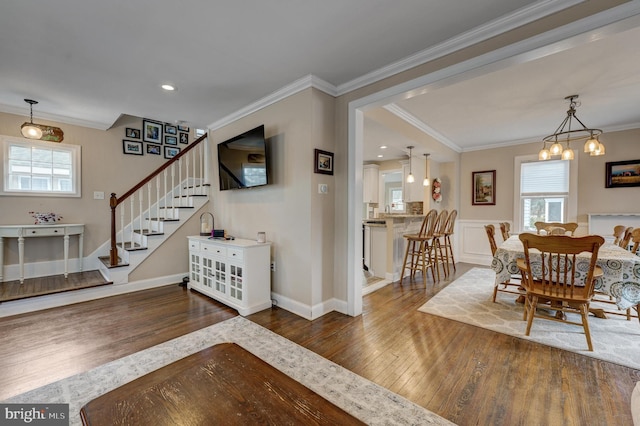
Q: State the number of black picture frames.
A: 11